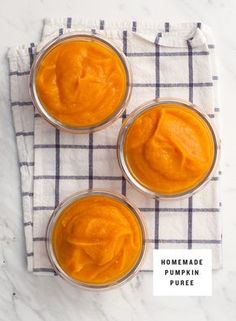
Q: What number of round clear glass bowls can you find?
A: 3